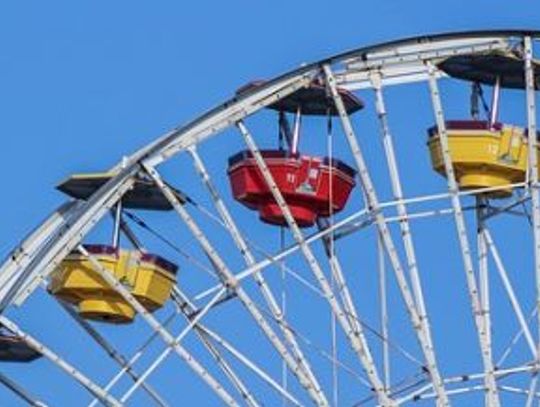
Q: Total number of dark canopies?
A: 4